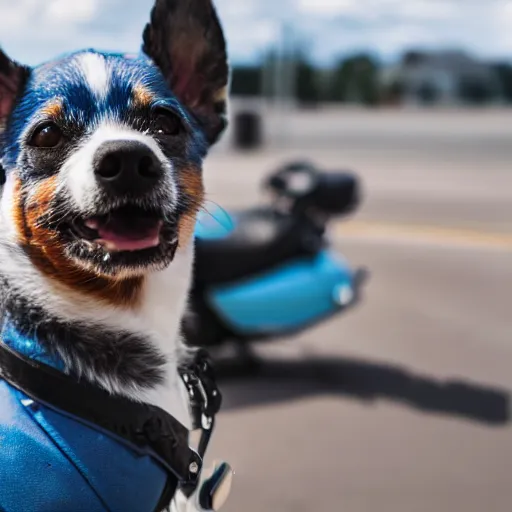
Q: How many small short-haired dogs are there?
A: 1